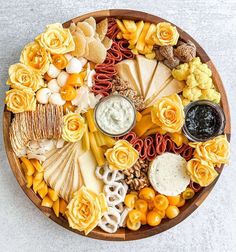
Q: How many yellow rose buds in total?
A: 11